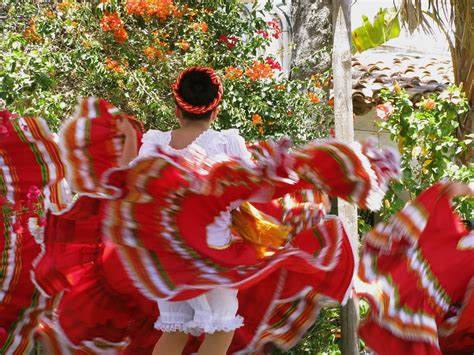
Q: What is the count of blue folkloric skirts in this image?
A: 0